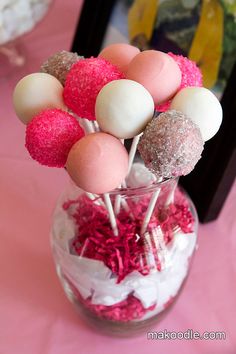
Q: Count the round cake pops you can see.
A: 11